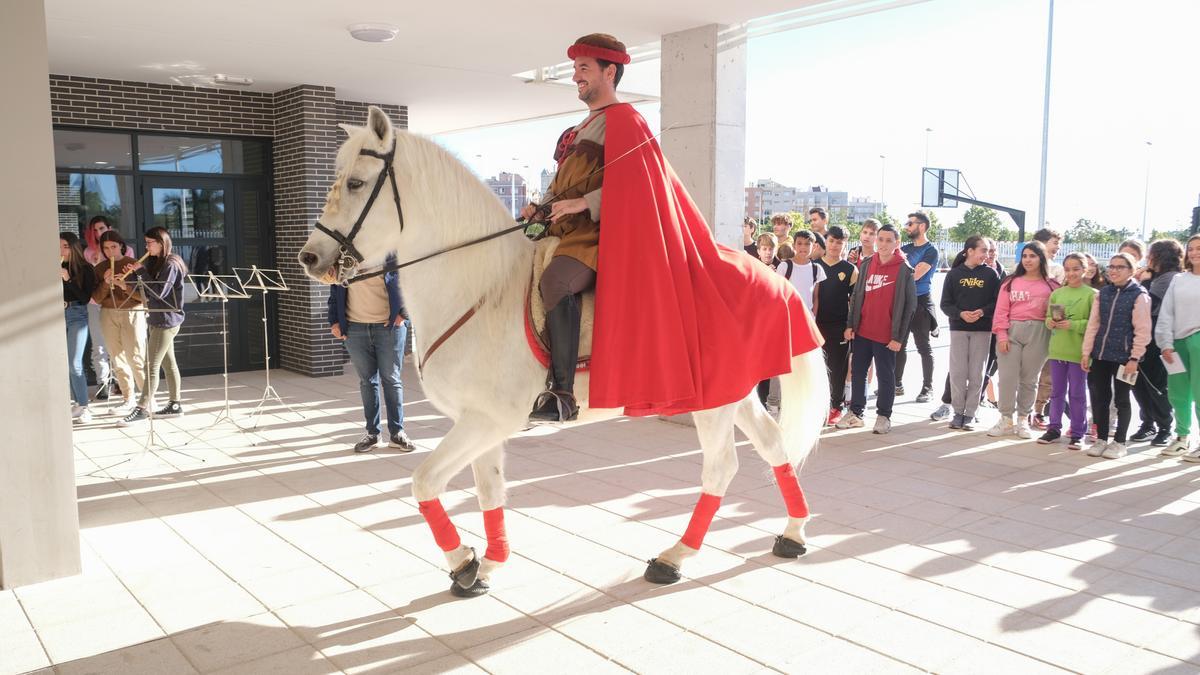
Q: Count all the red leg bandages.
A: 4